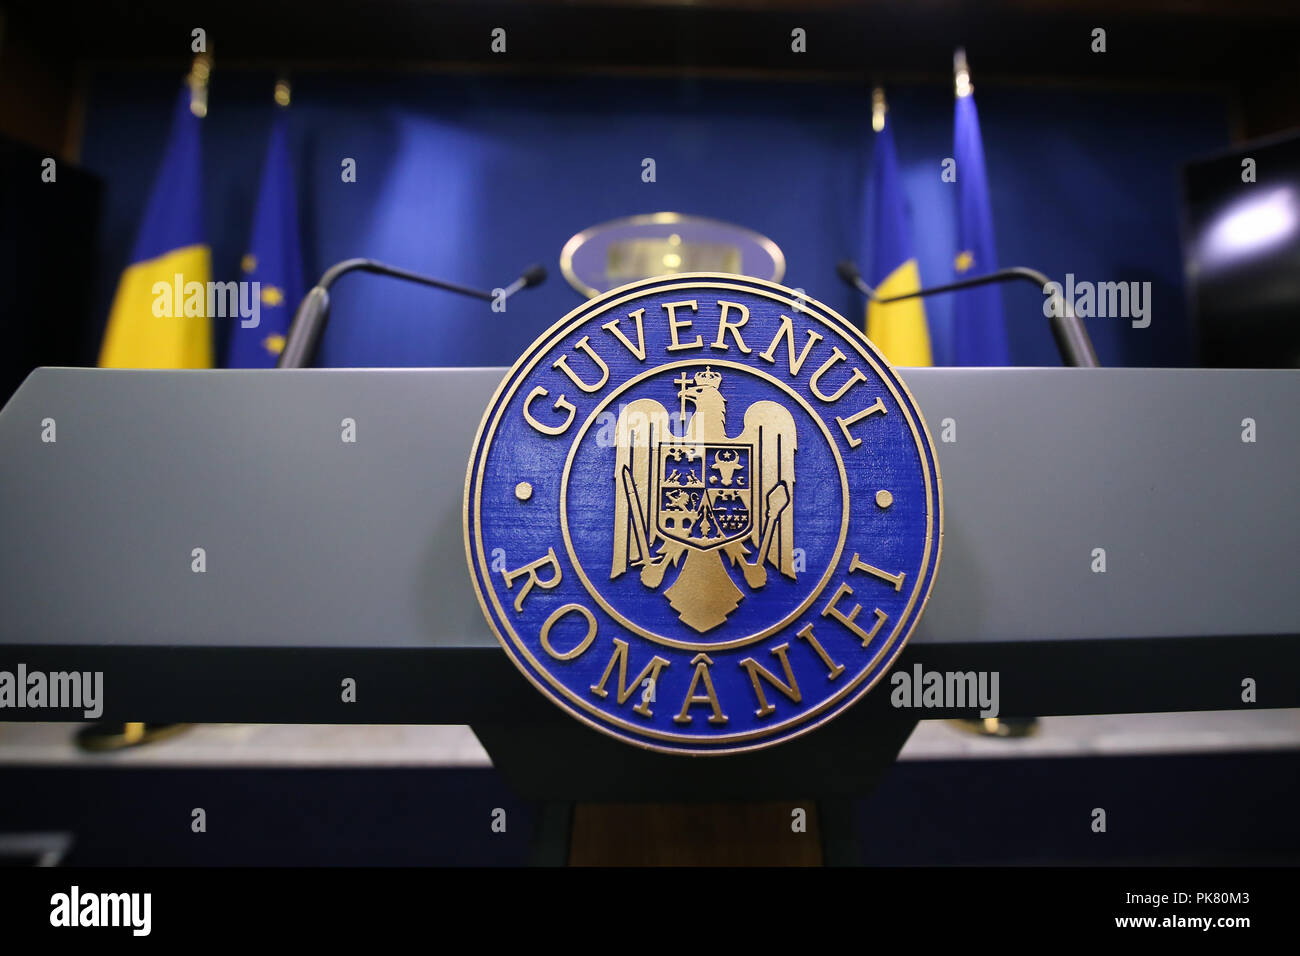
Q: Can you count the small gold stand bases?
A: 2